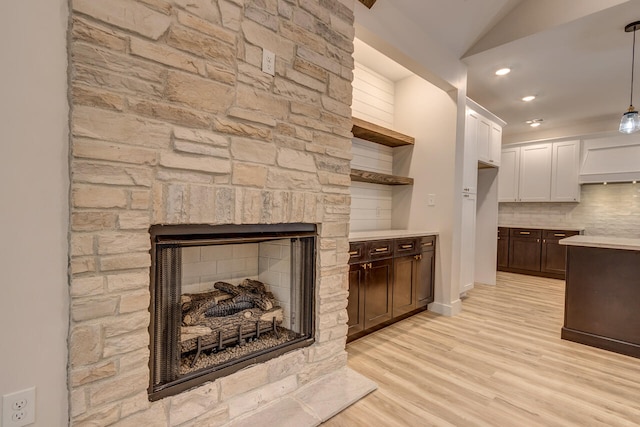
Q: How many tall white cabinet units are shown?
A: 1